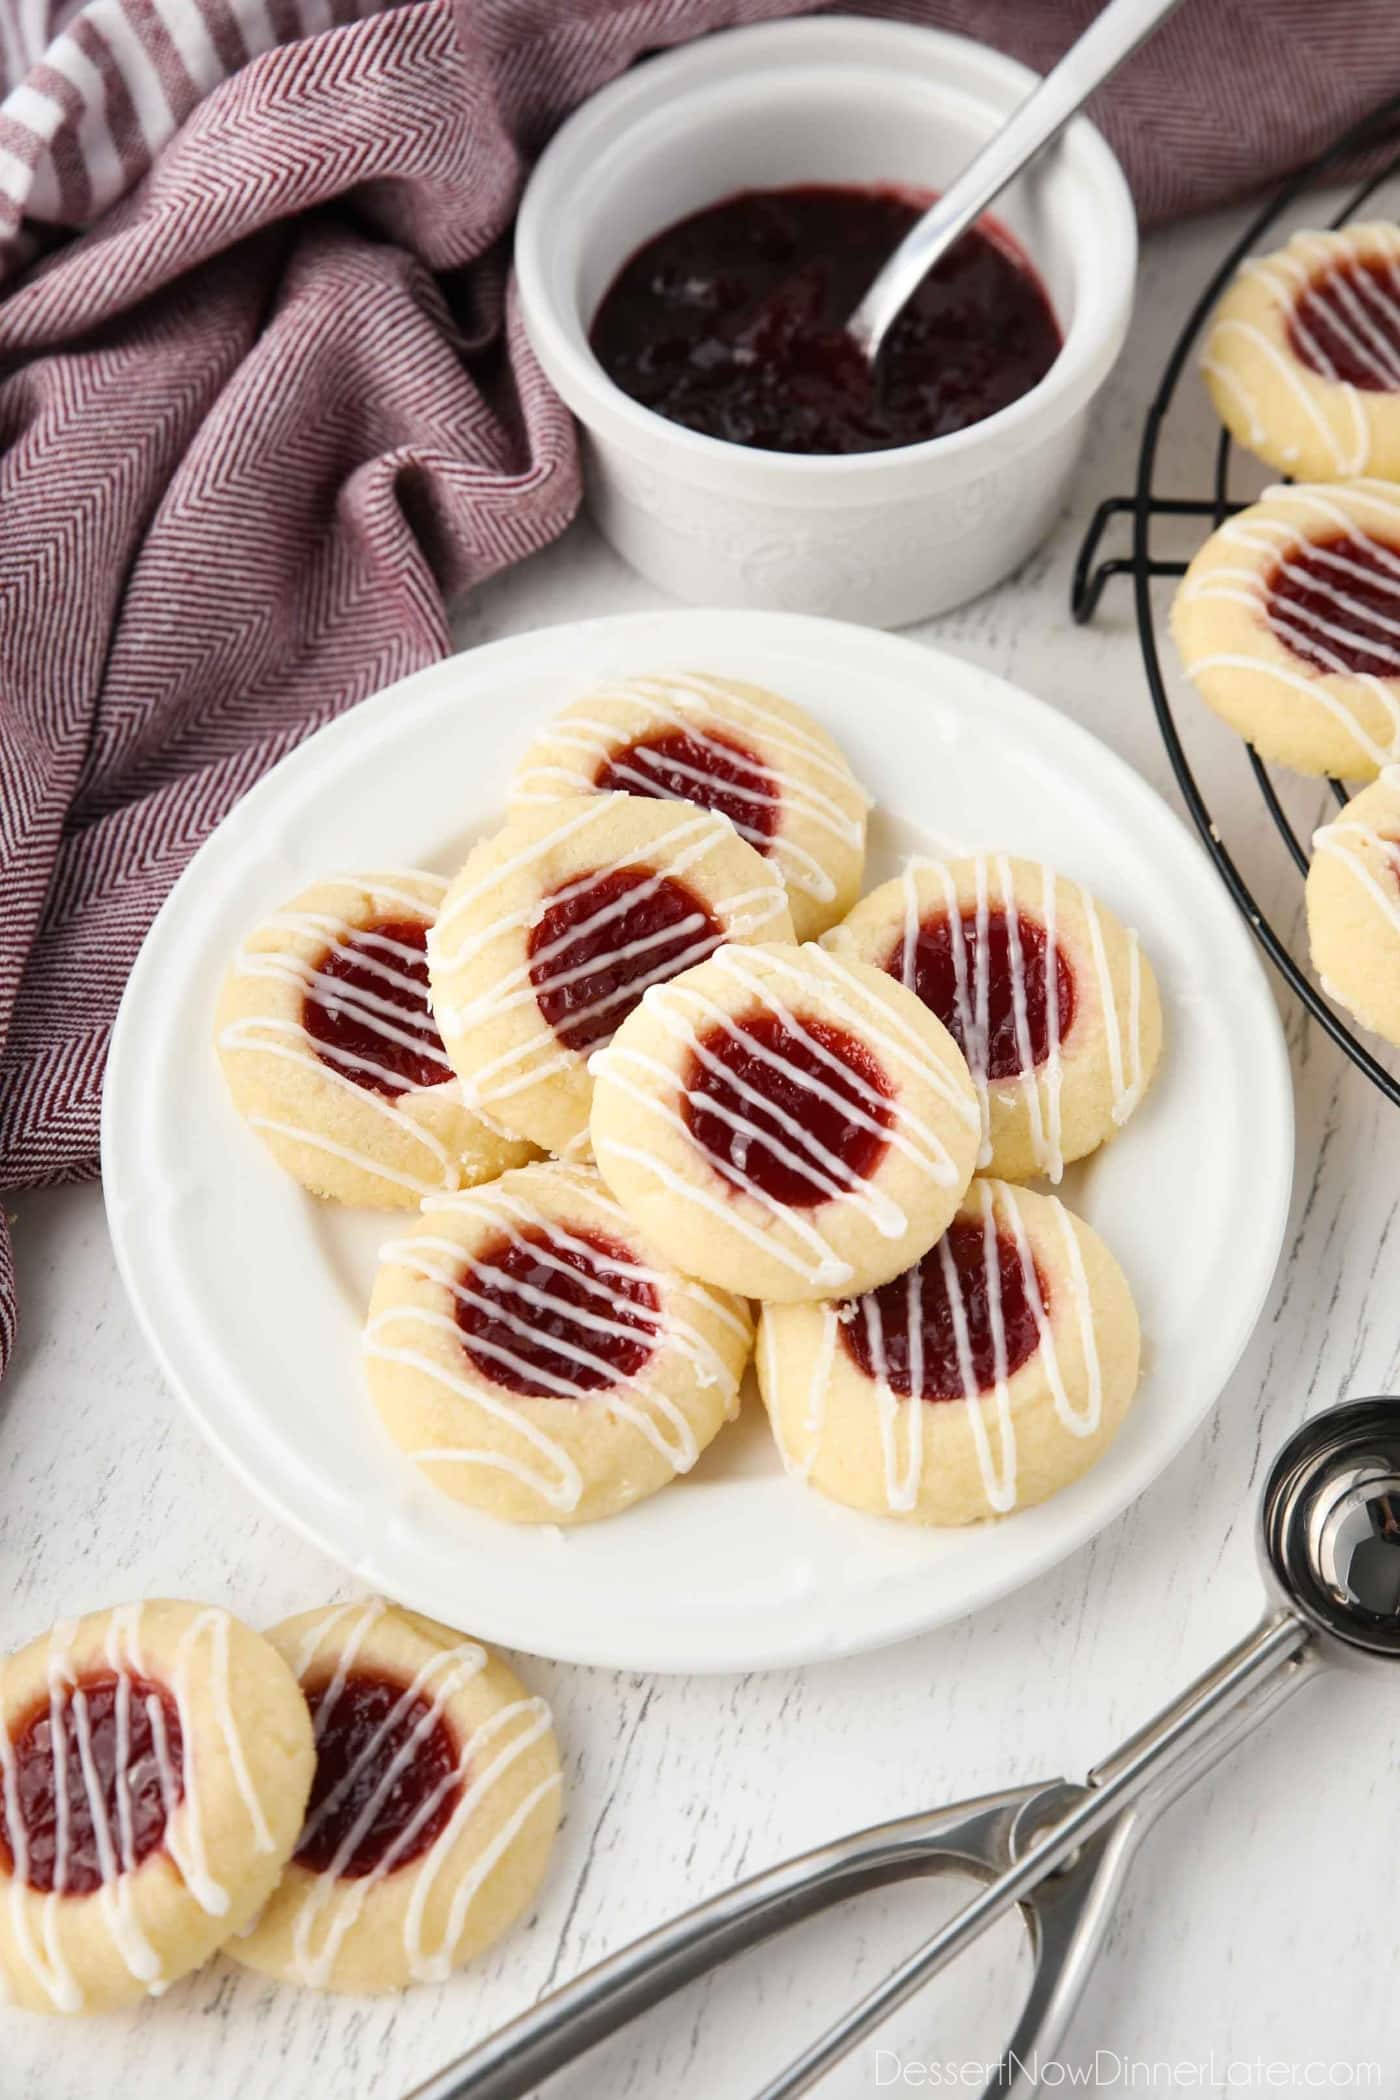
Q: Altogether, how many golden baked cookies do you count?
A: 12